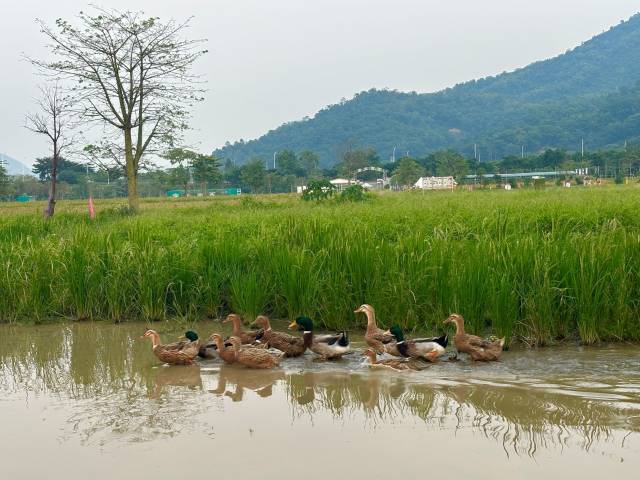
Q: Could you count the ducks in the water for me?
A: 11